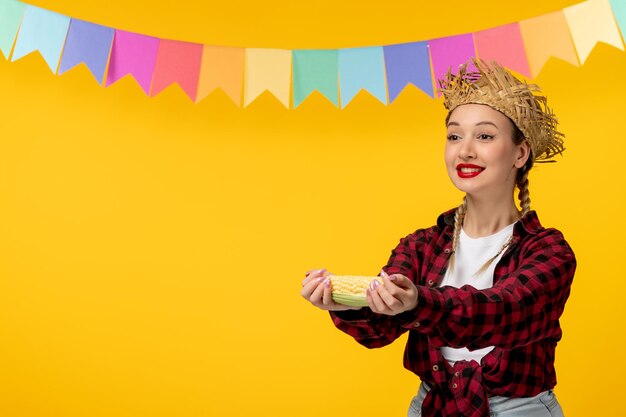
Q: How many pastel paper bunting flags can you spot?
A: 15